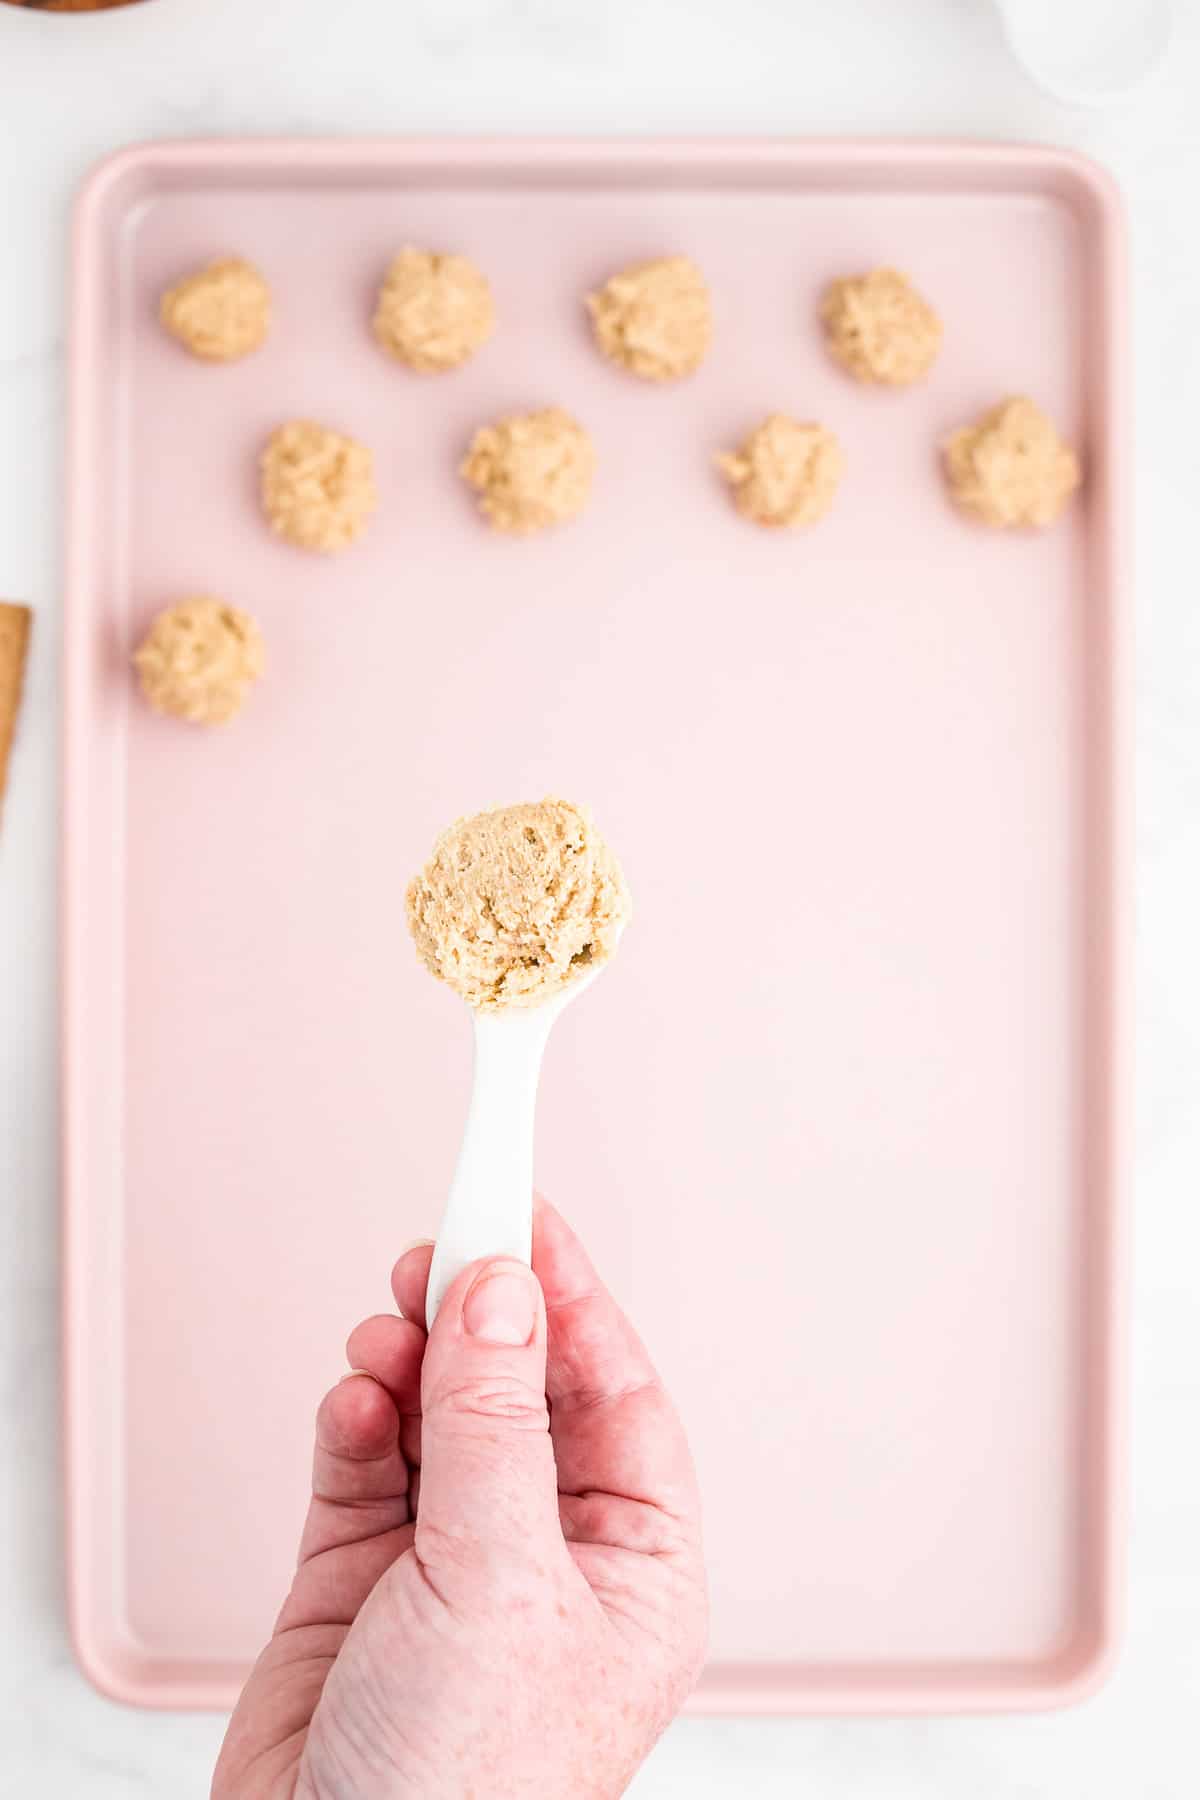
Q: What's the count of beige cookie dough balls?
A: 10